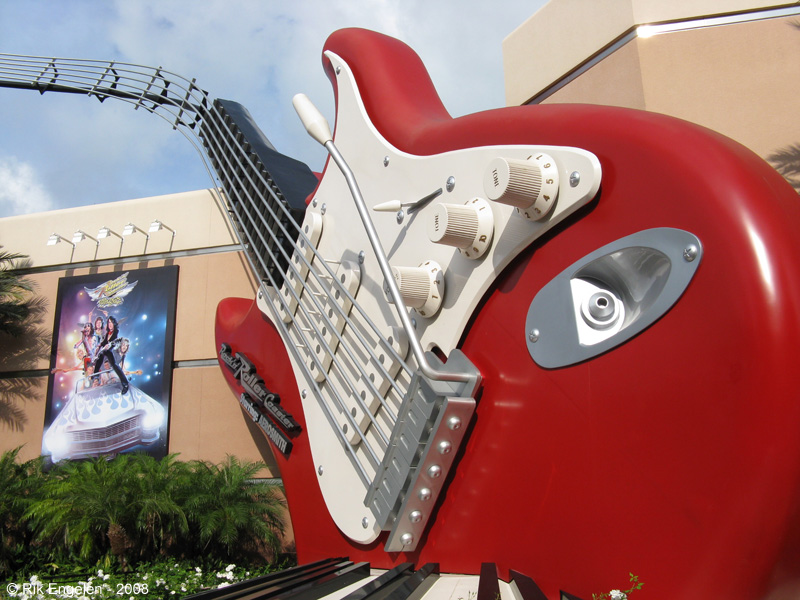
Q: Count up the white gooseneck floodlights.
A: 5